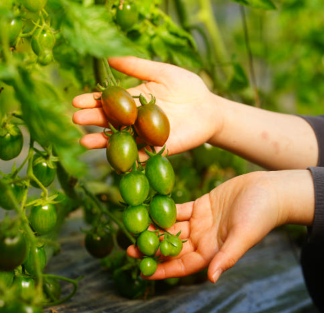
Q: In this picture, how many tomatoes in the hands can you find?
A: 11